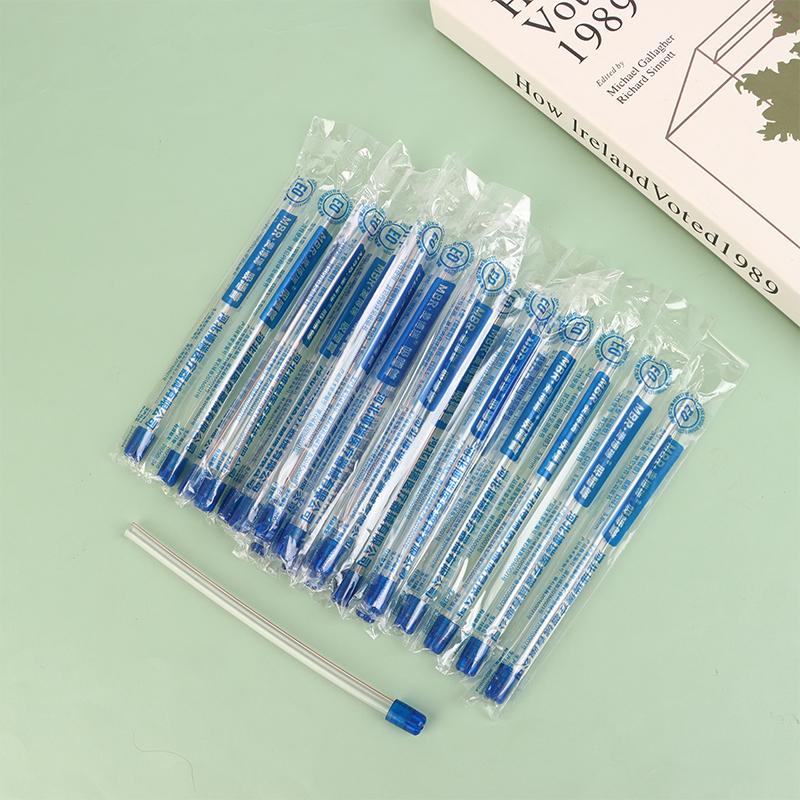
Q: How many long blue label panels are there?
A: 13